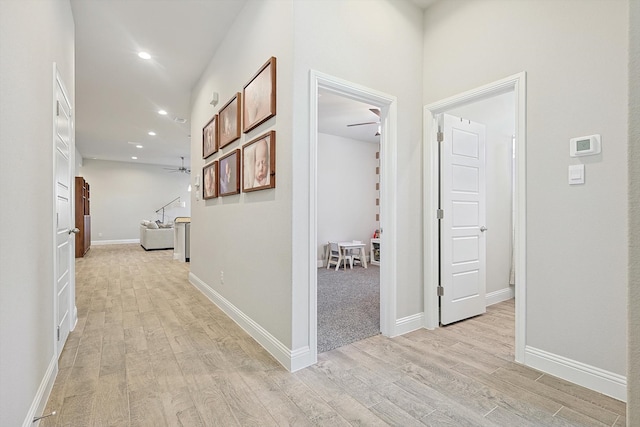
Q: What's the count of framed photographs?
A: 6